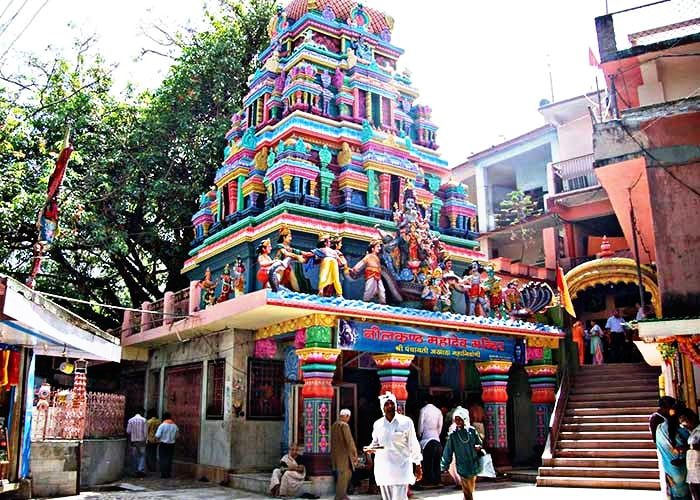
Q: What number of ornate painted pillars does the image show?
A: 4